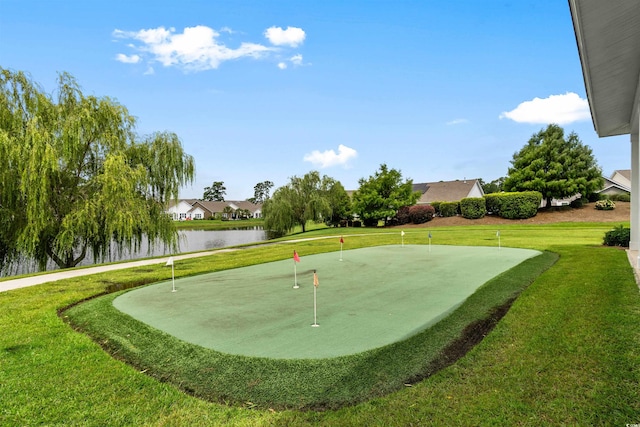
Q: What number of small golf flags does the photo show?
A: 7